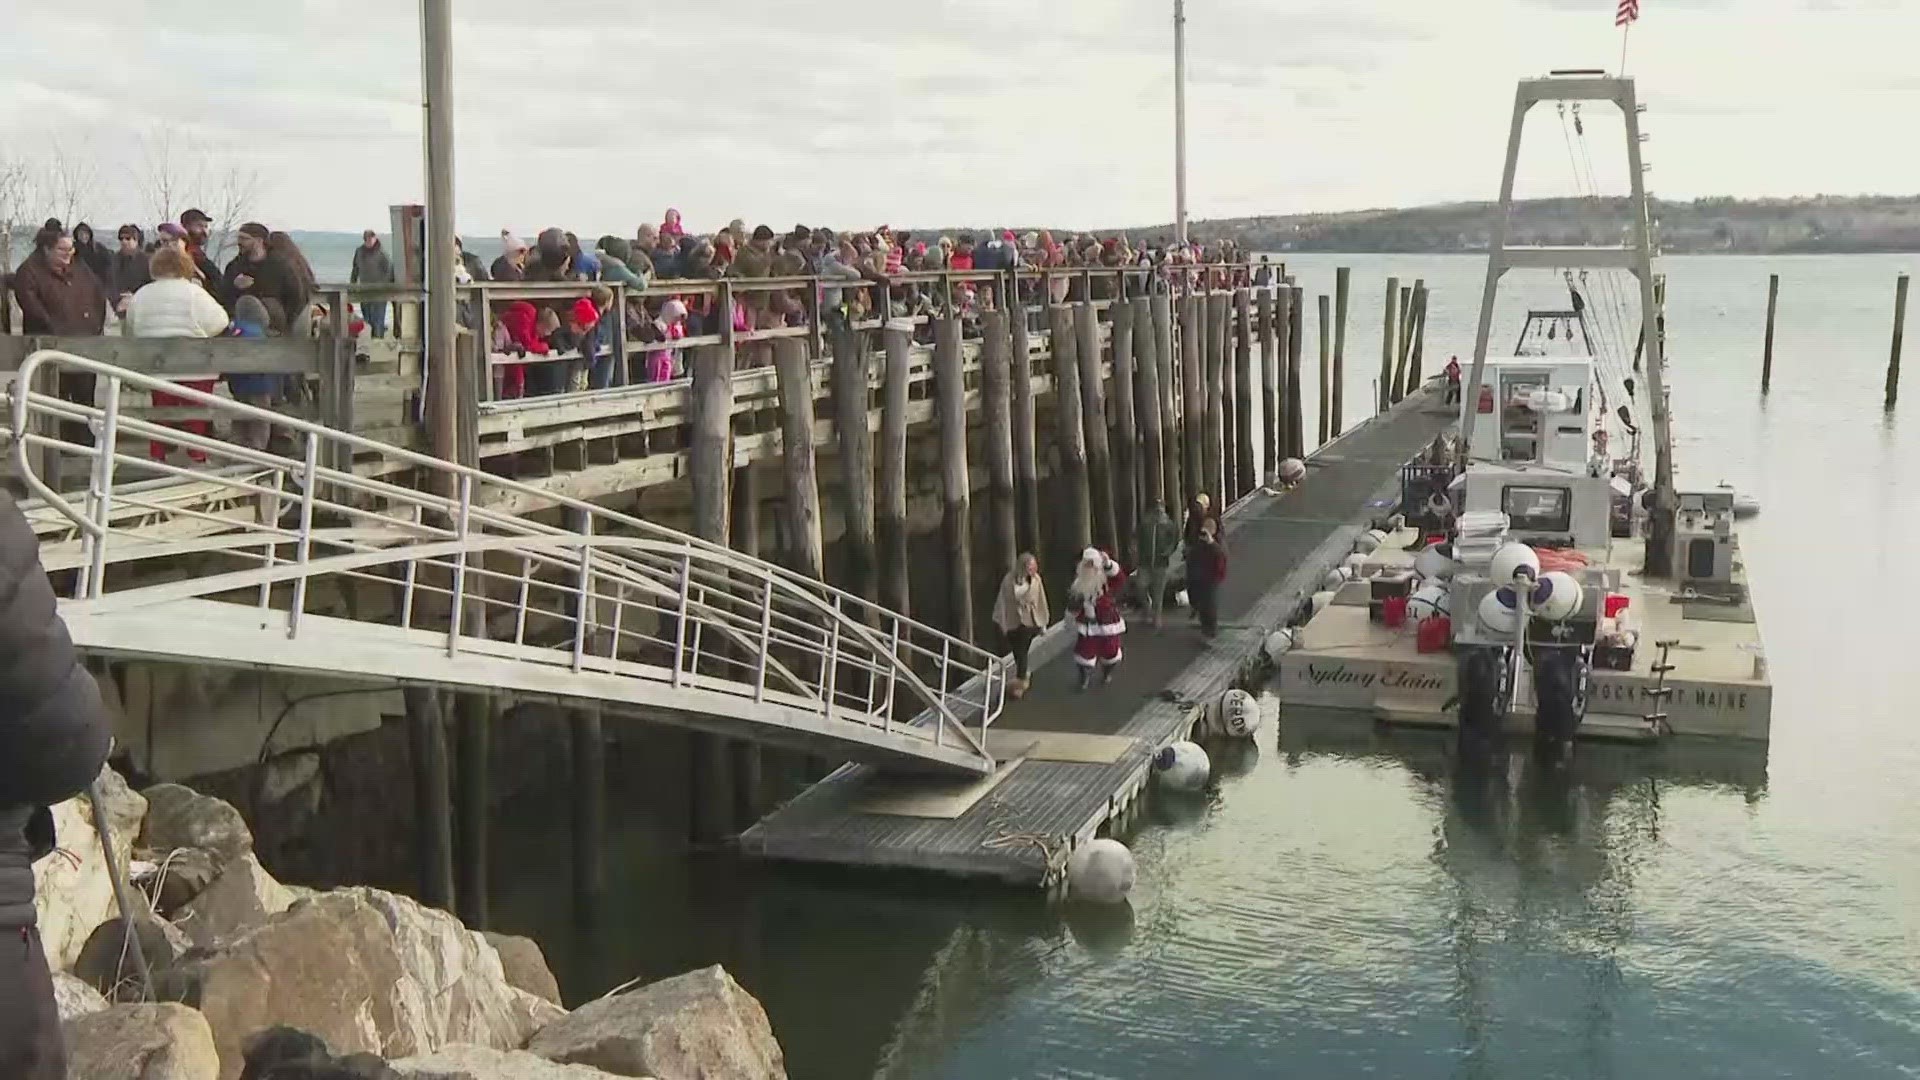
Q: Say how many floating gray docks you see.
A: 1